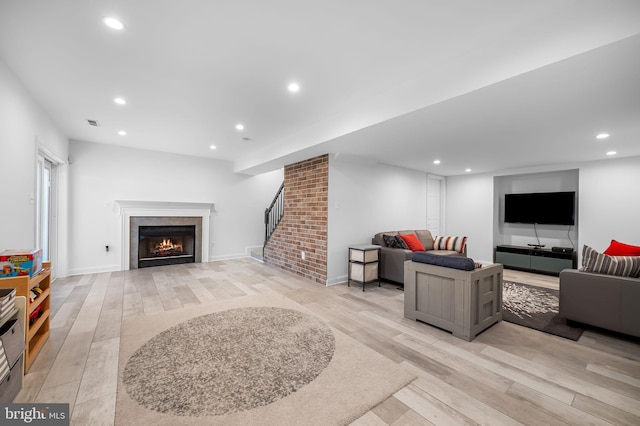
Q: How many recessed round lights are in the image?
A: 10